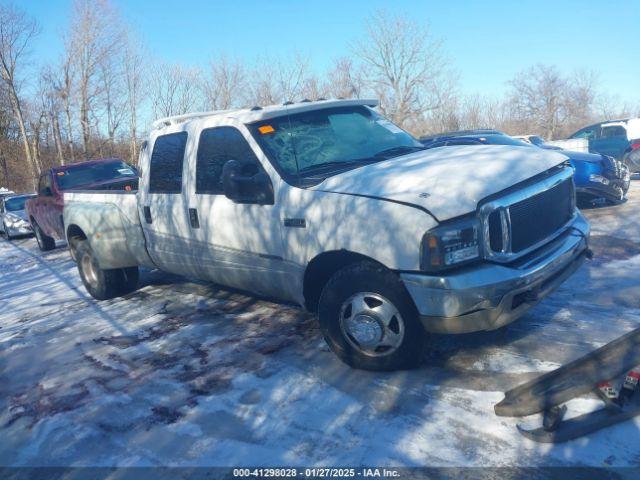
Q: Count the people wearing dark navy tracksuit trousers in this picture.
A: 0